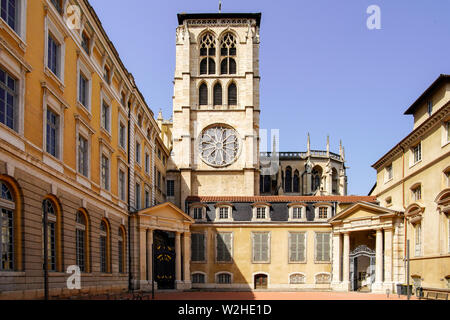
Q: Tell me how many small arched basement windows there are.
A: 4